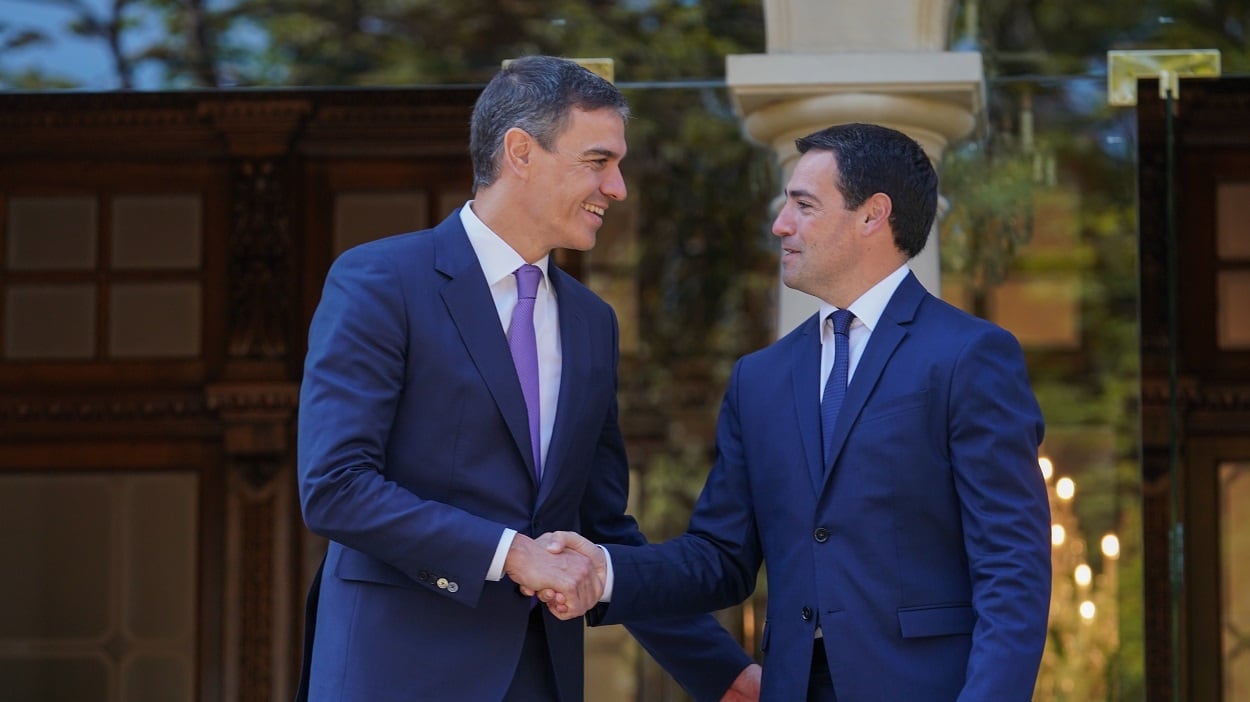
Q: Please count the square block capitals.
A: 1